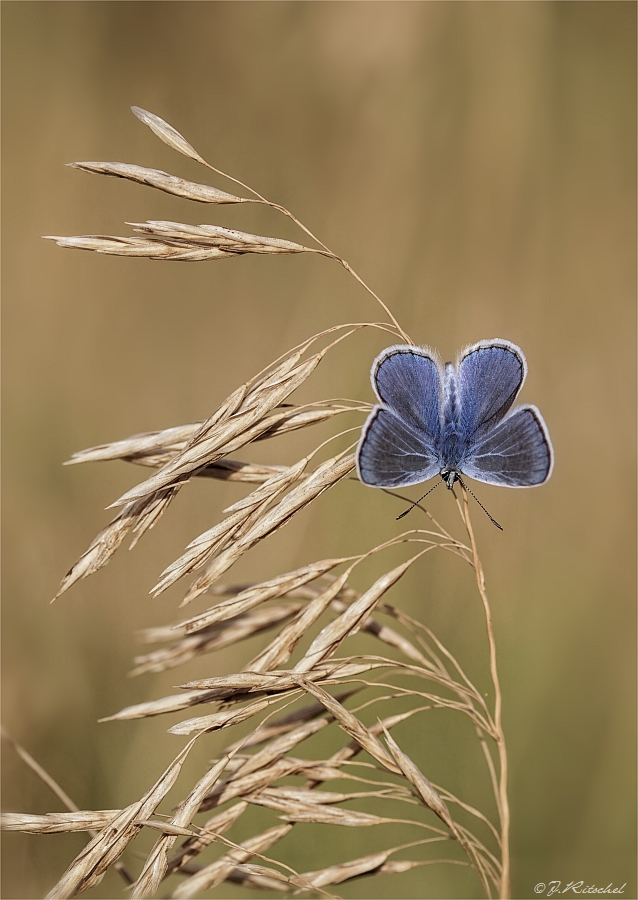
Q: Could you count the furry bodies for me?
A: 1